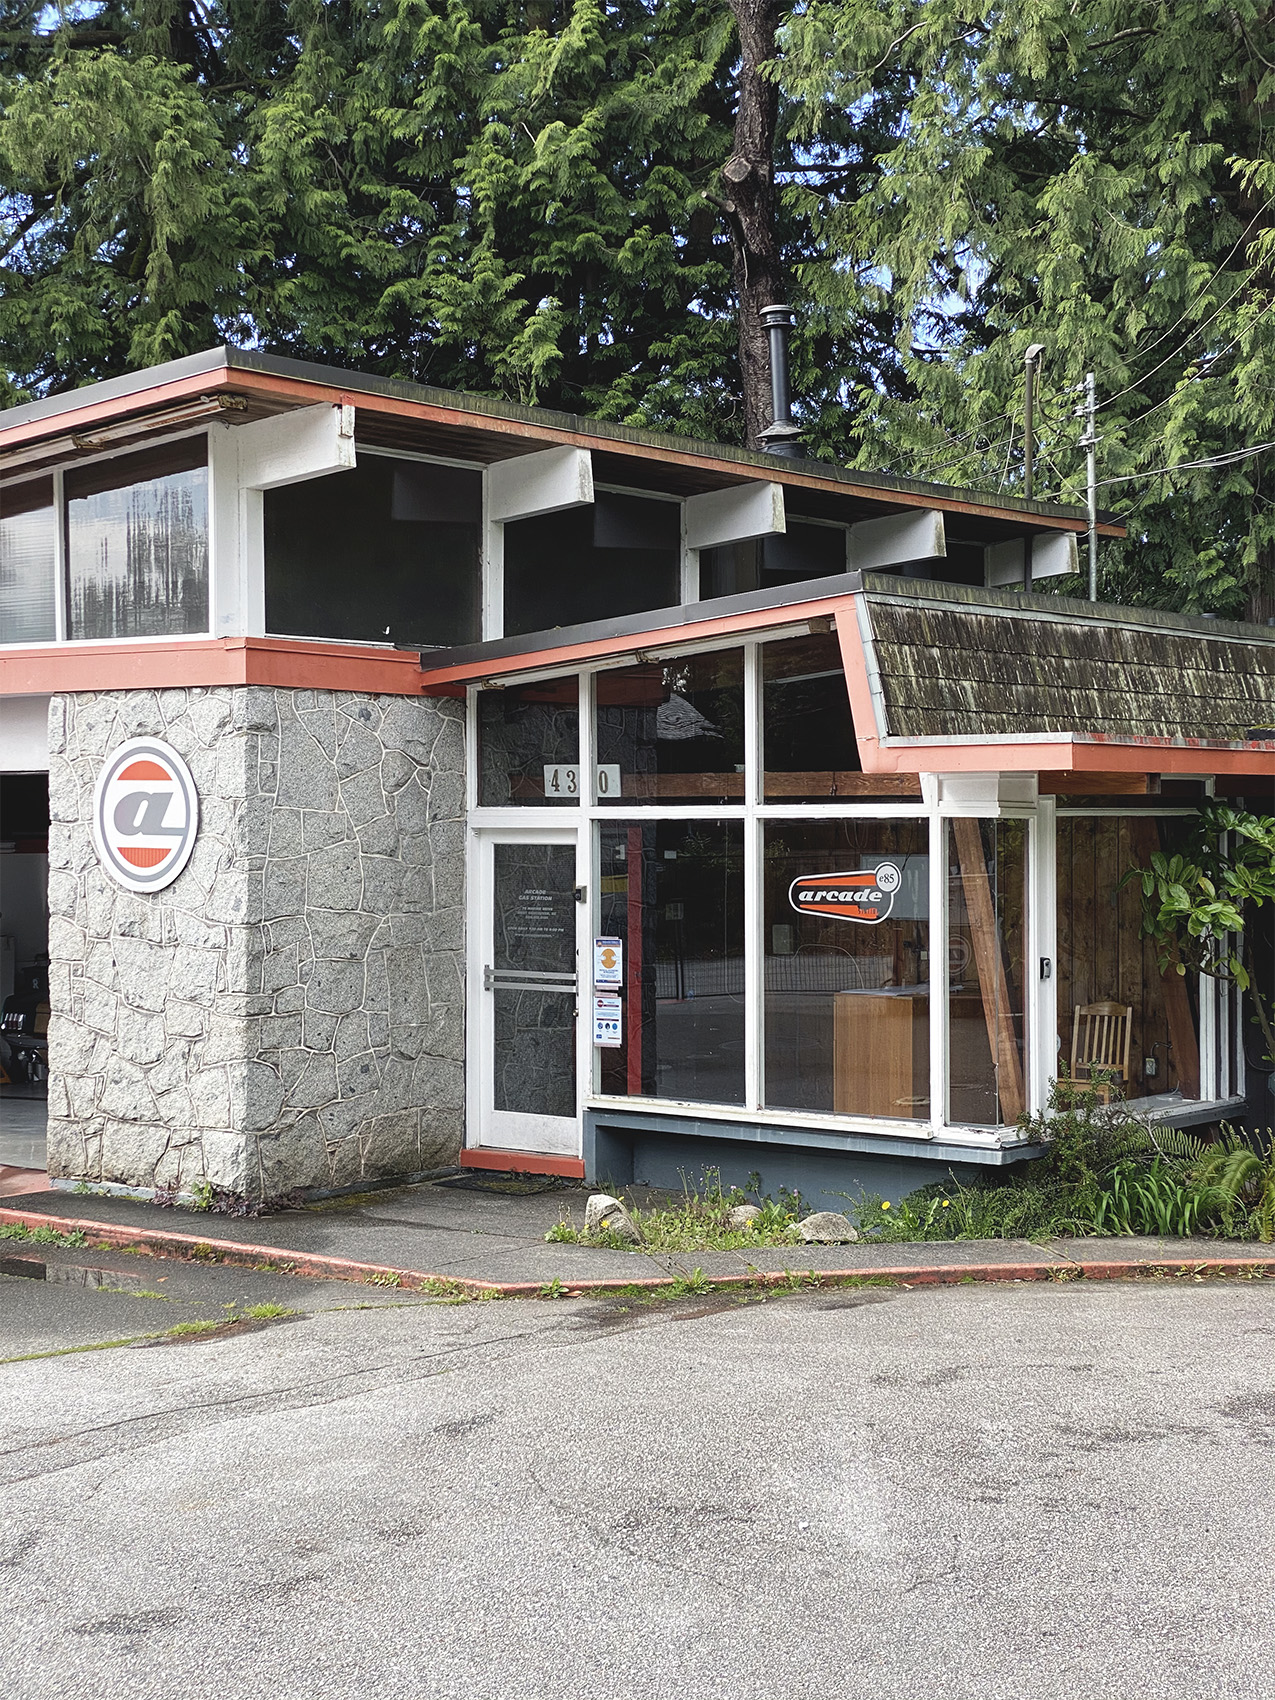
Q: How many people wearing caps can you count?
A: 0